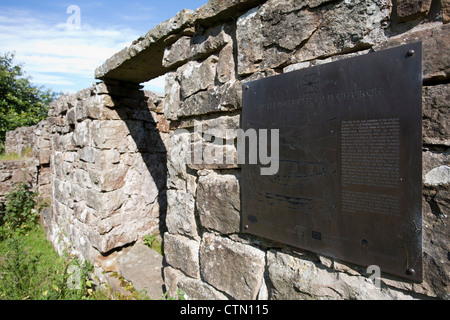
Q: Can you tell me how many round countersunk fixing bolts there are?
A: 4